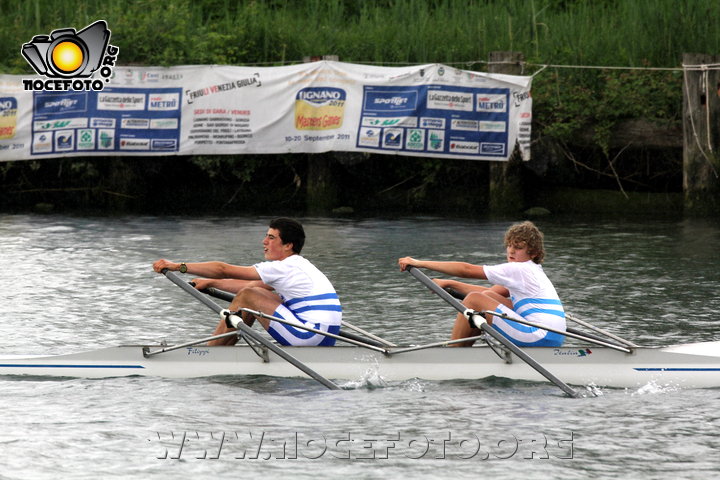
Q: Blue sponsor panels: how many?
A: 2